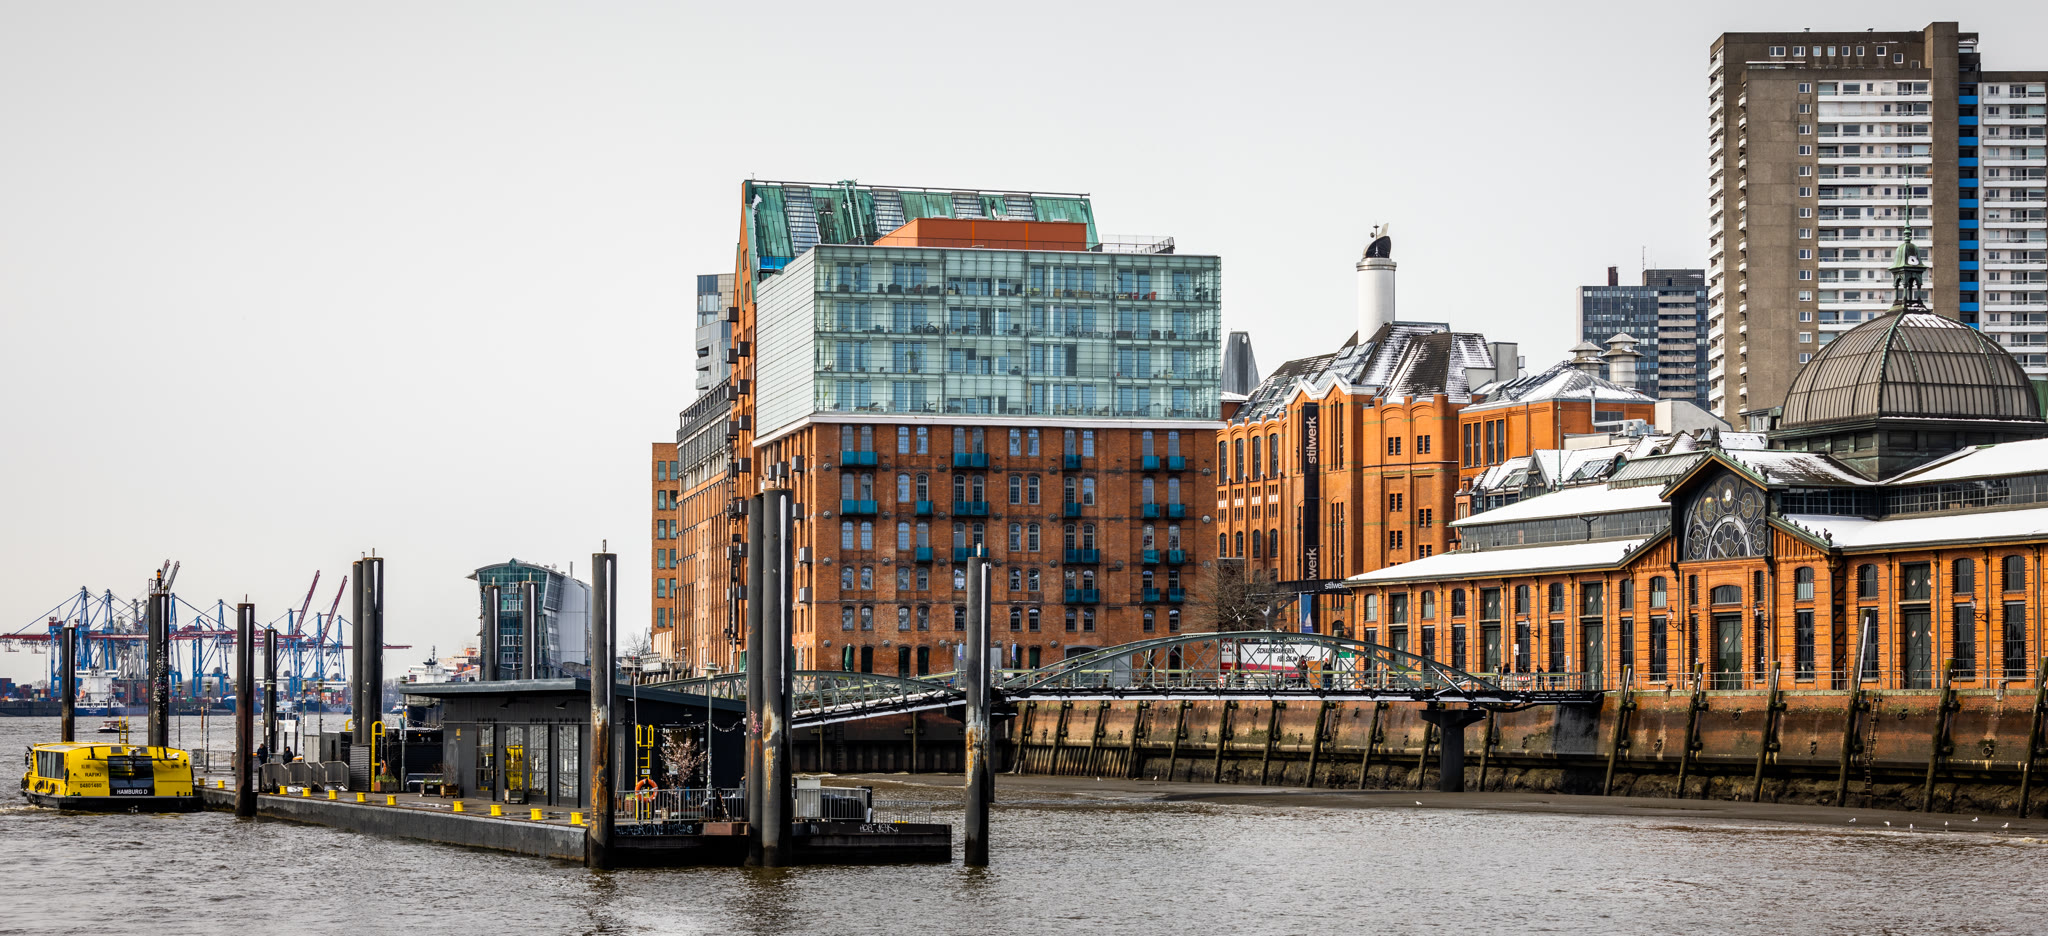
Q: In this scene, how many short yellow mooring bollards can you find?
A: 11